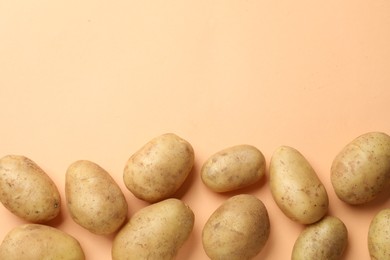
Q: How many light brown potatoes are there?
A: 11